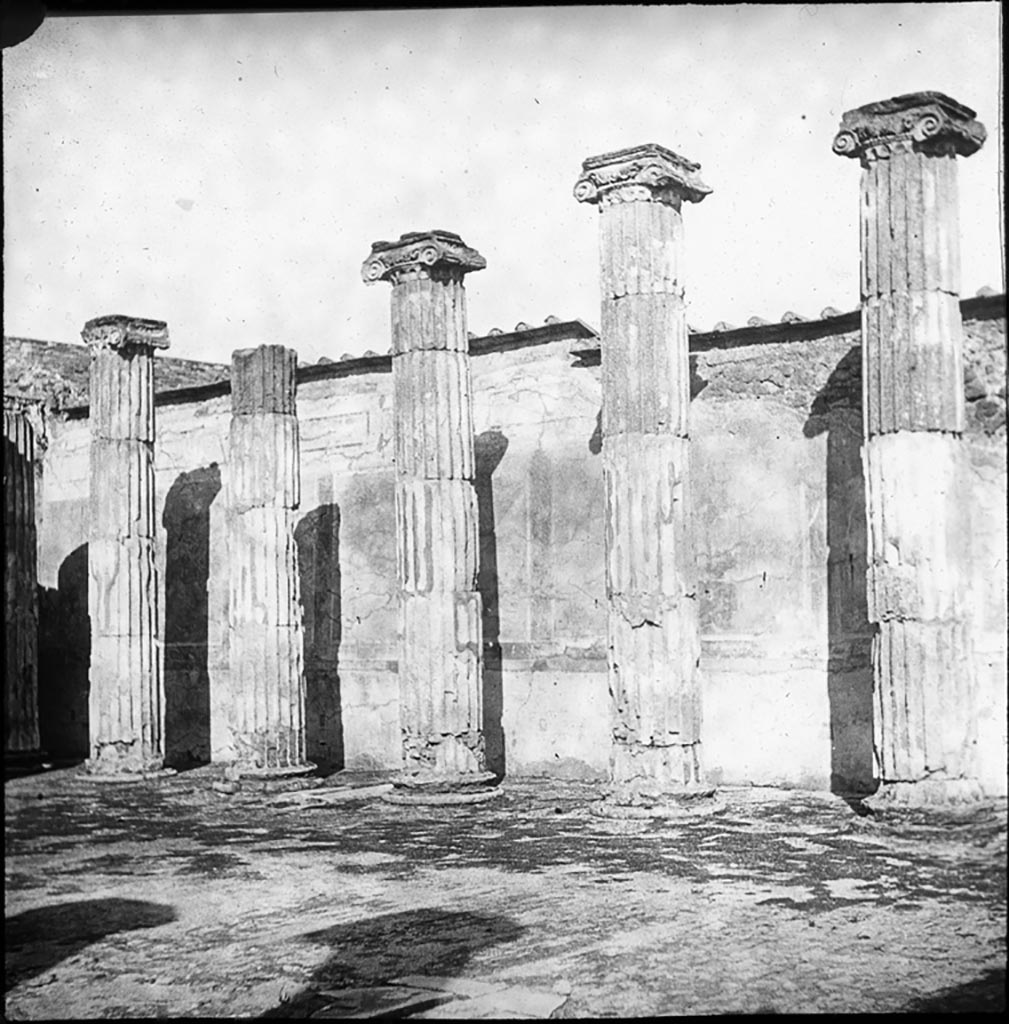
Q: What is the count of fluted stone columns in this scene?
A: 6